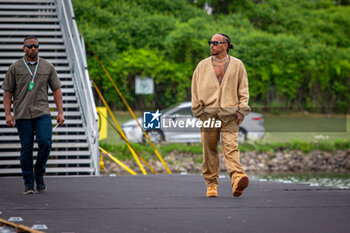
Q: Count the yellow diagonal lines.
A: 4